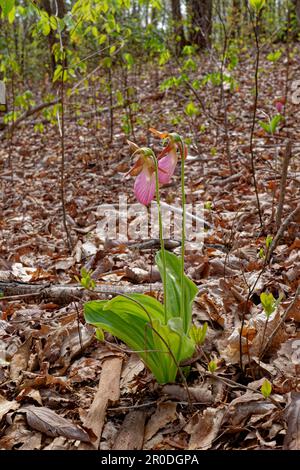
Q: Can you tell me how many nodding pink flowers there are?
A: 2